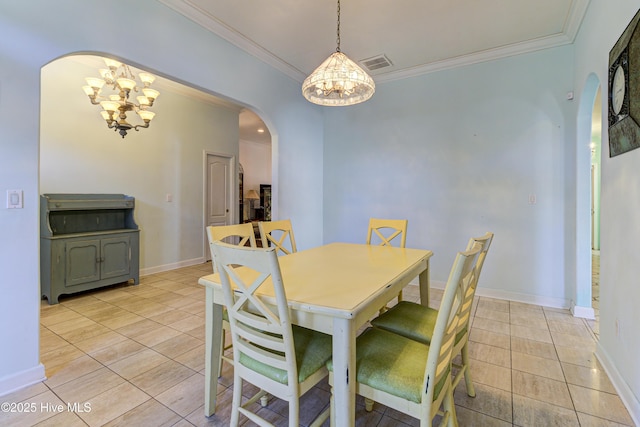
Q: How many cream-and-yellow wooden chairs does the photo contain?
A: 6